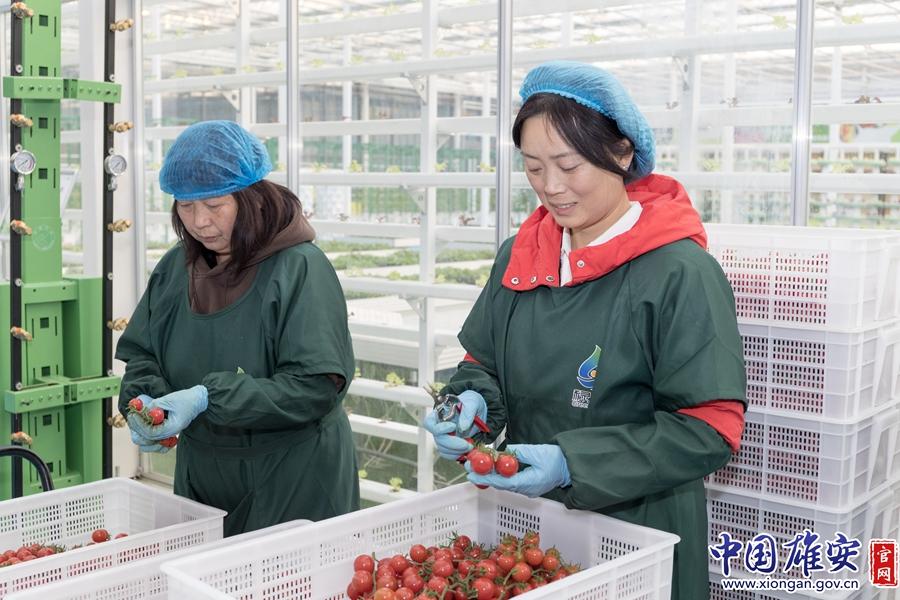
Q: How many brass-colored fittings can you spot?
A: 10